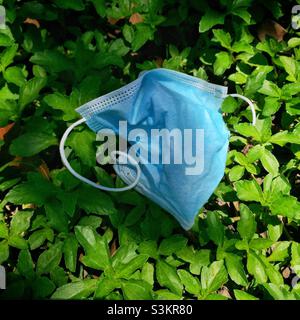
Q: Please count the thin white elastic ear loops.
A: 2